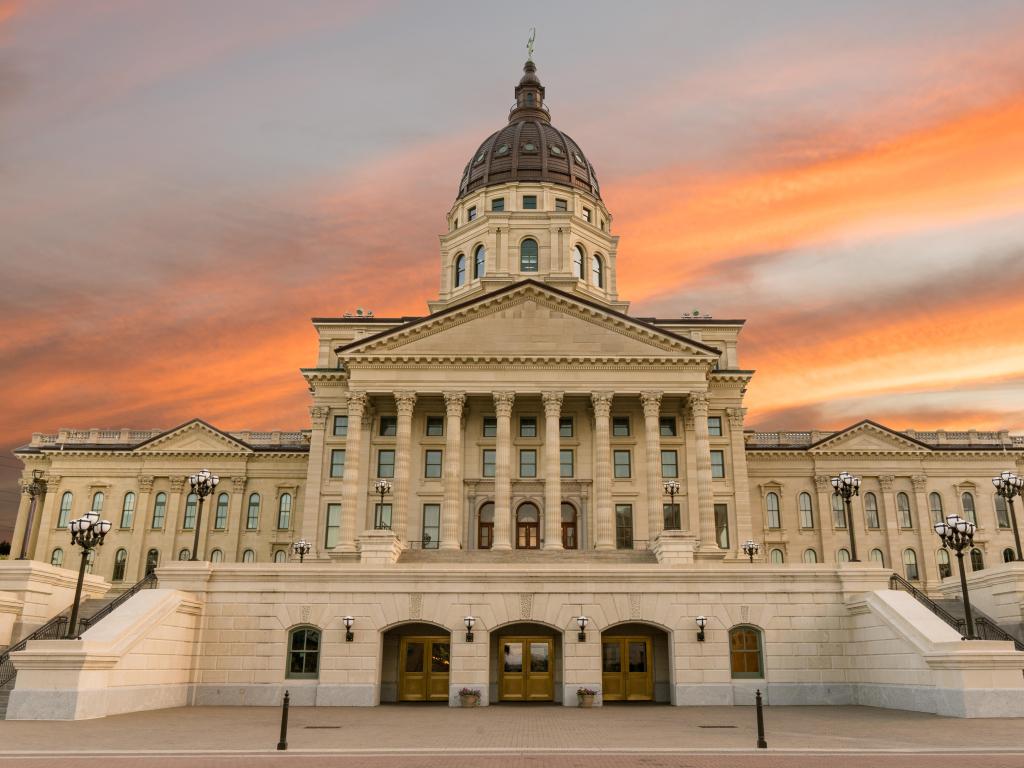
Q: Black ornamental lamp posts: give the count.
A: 10